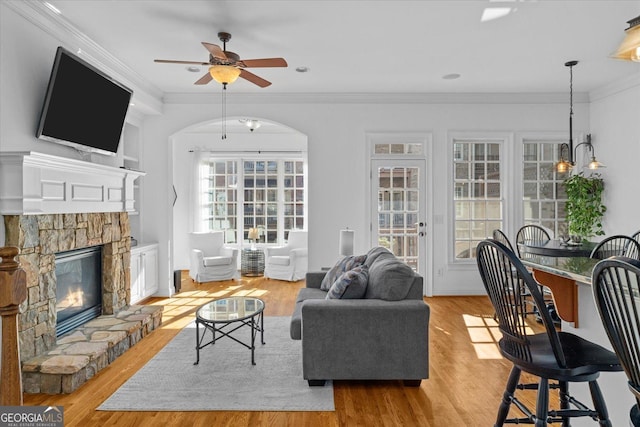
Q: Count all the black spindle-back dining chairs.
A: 6